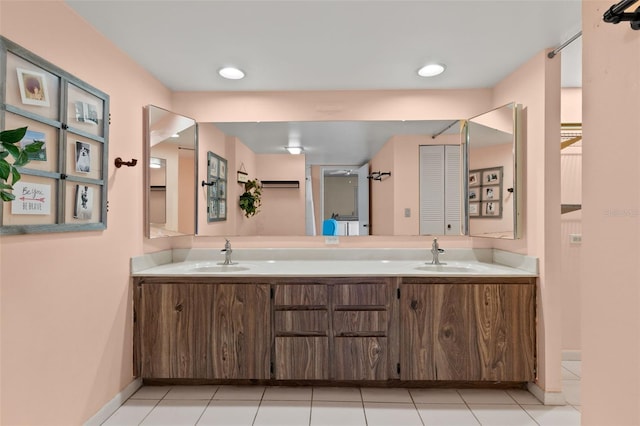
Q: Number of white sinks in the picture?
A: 2